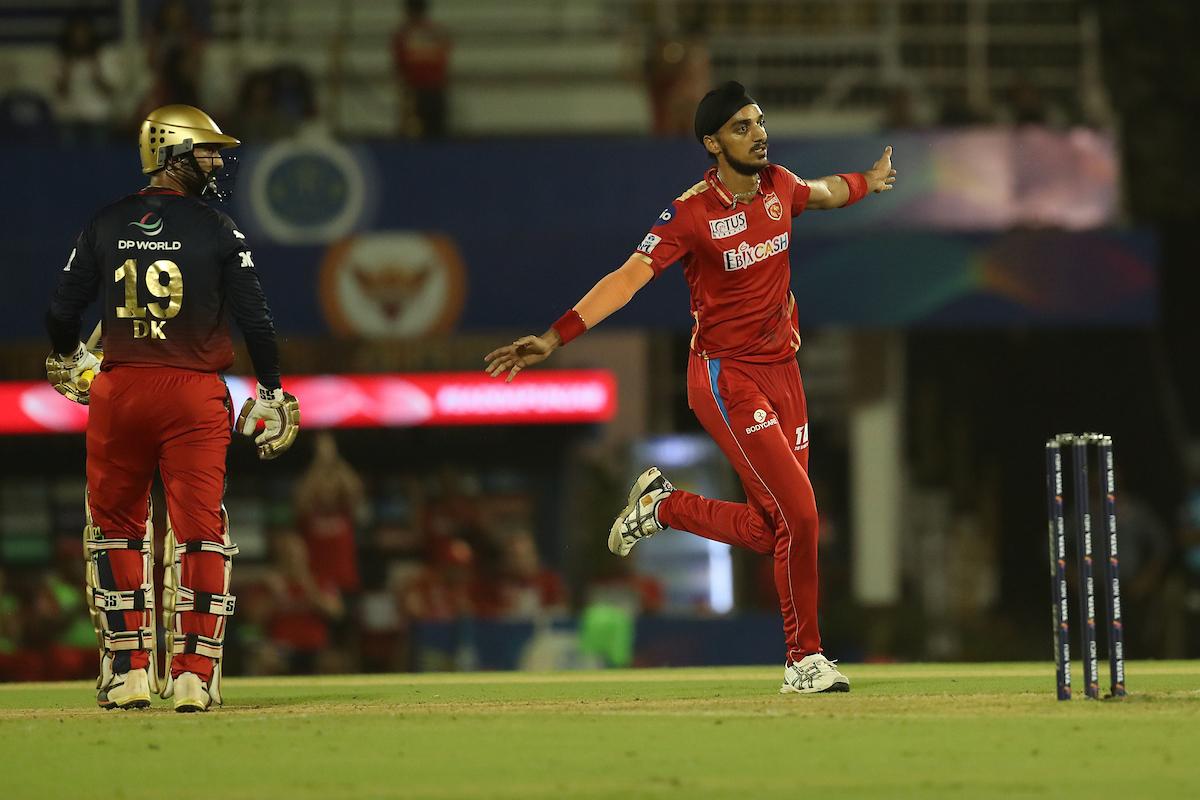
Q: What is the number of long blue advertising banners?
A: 2